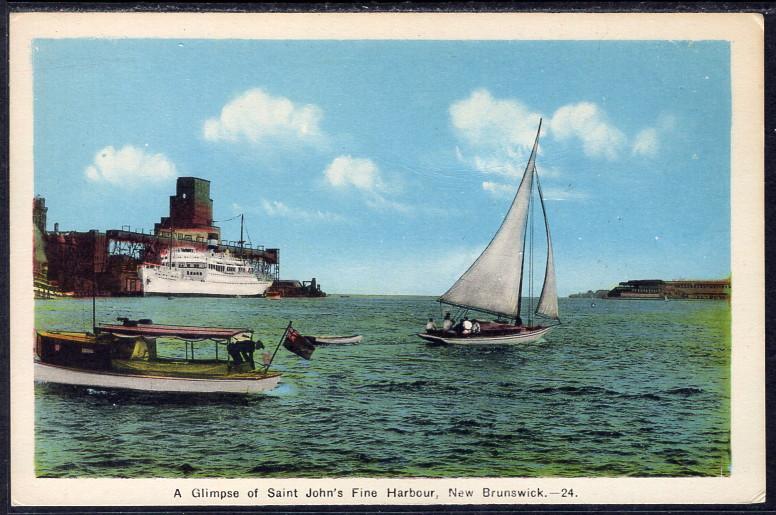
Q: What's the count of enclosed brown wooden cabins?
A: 1